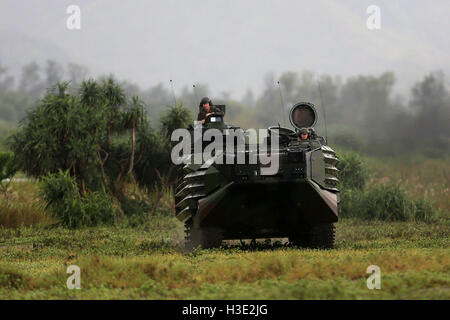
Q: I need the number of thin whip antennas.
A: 4